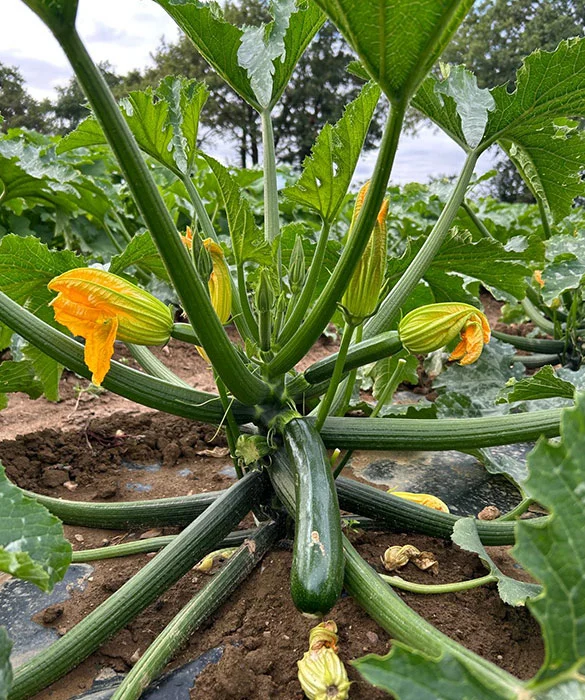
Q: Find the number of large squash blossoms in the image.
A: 4